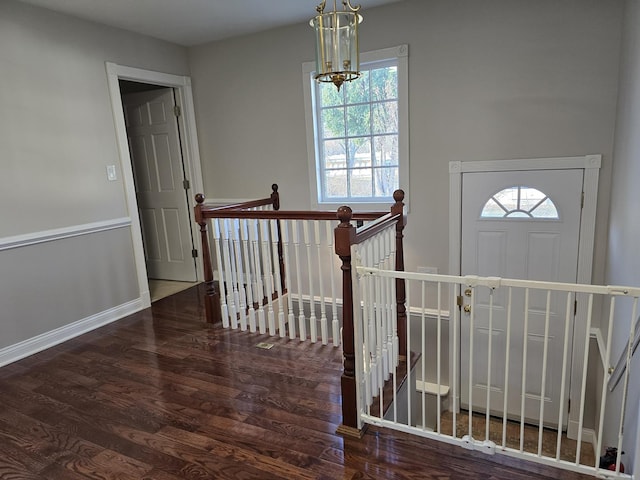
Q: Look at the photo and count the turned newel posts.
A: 4